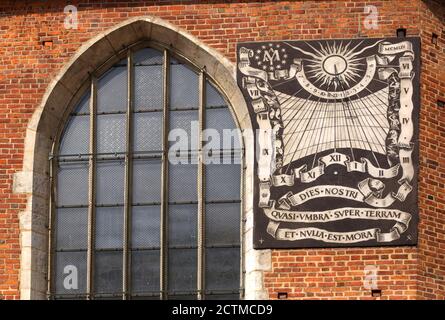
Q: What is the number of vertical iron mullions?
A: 4